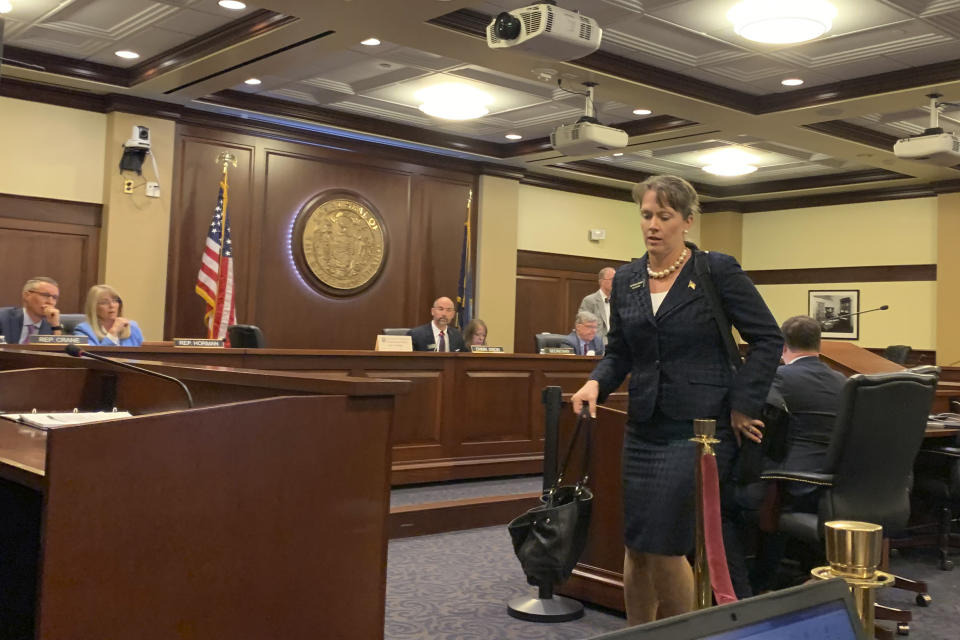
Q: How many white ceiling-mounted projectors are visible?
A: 3